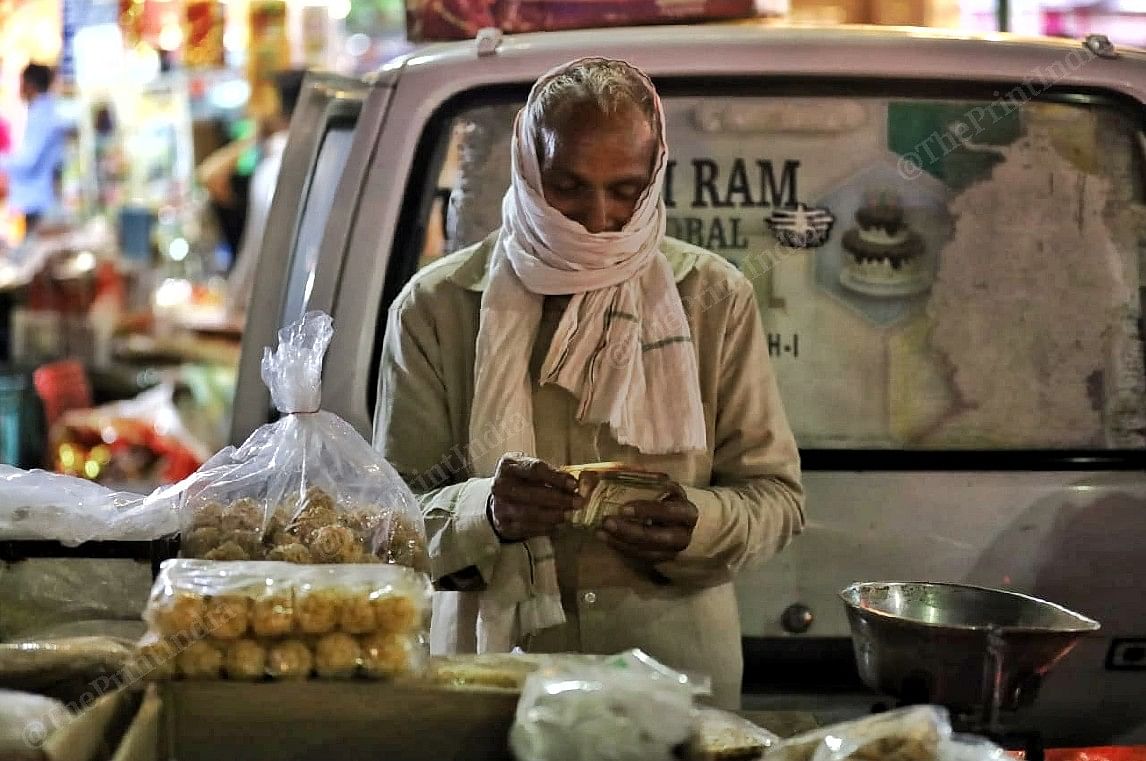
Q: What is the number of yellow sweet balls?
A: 12